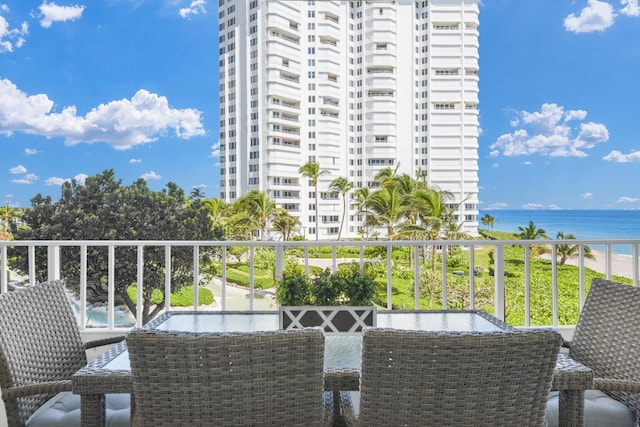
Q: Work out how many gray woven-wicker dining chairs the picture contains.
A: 4